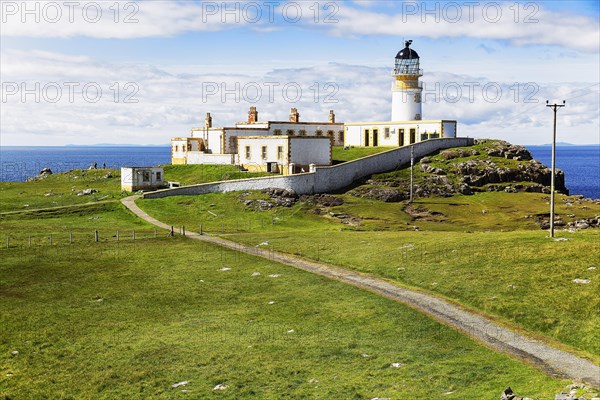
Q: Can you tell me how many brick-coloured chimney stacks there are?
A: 4